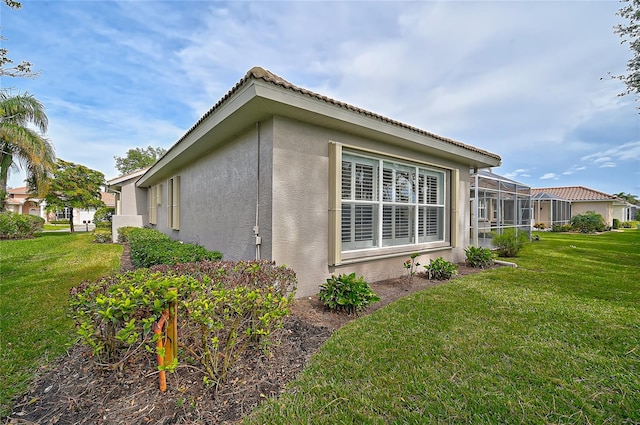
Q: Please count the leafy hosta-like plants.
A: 3